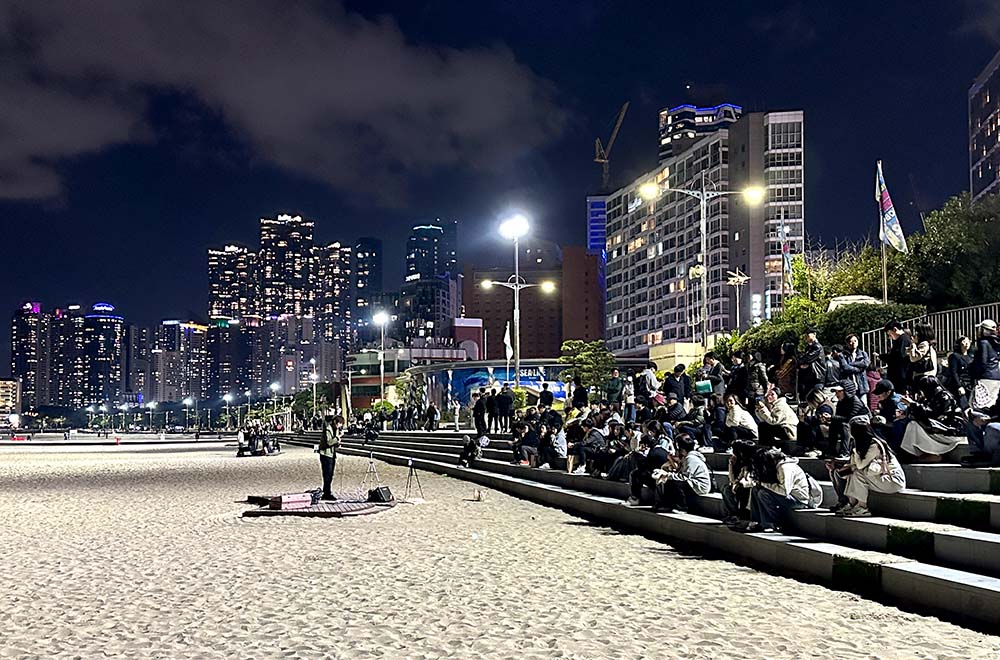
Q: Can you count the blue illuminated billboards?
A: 1